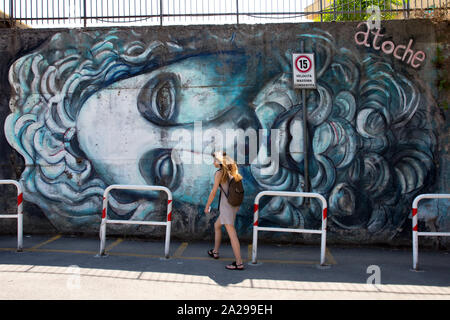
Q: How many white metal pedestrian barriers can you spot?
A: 4